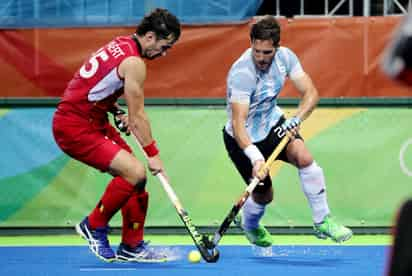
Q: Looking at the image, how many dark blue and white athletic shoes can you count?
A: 2